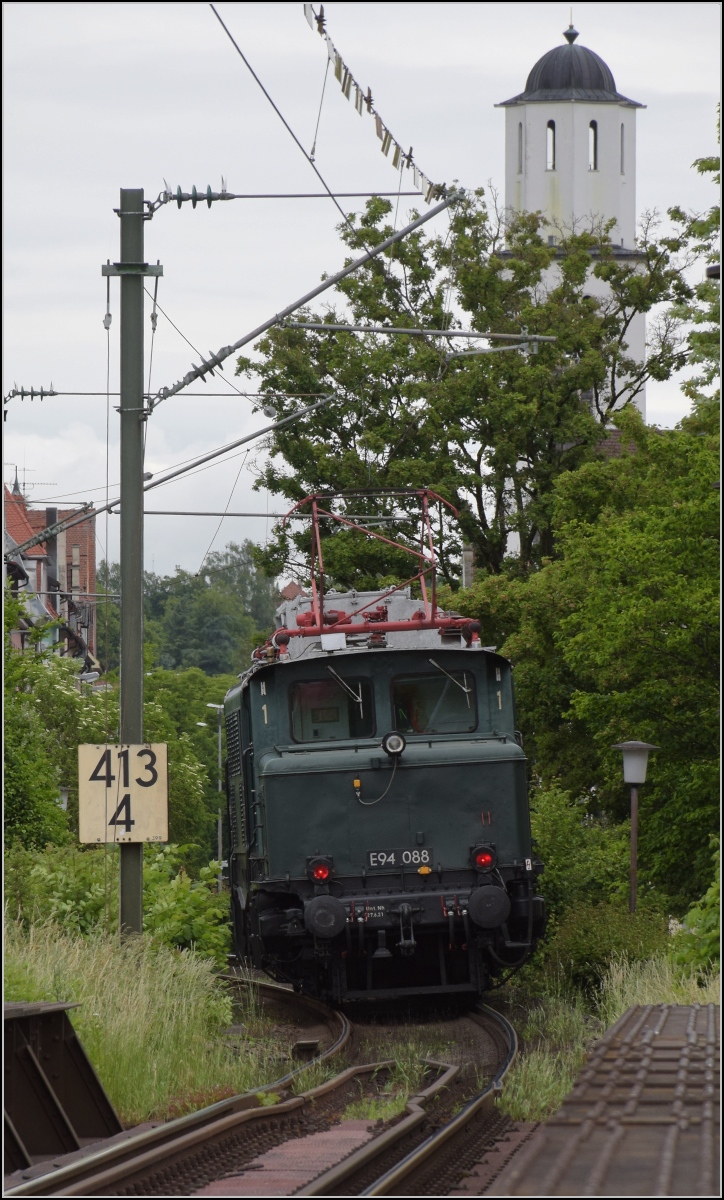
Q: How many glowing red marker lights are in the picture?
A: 2